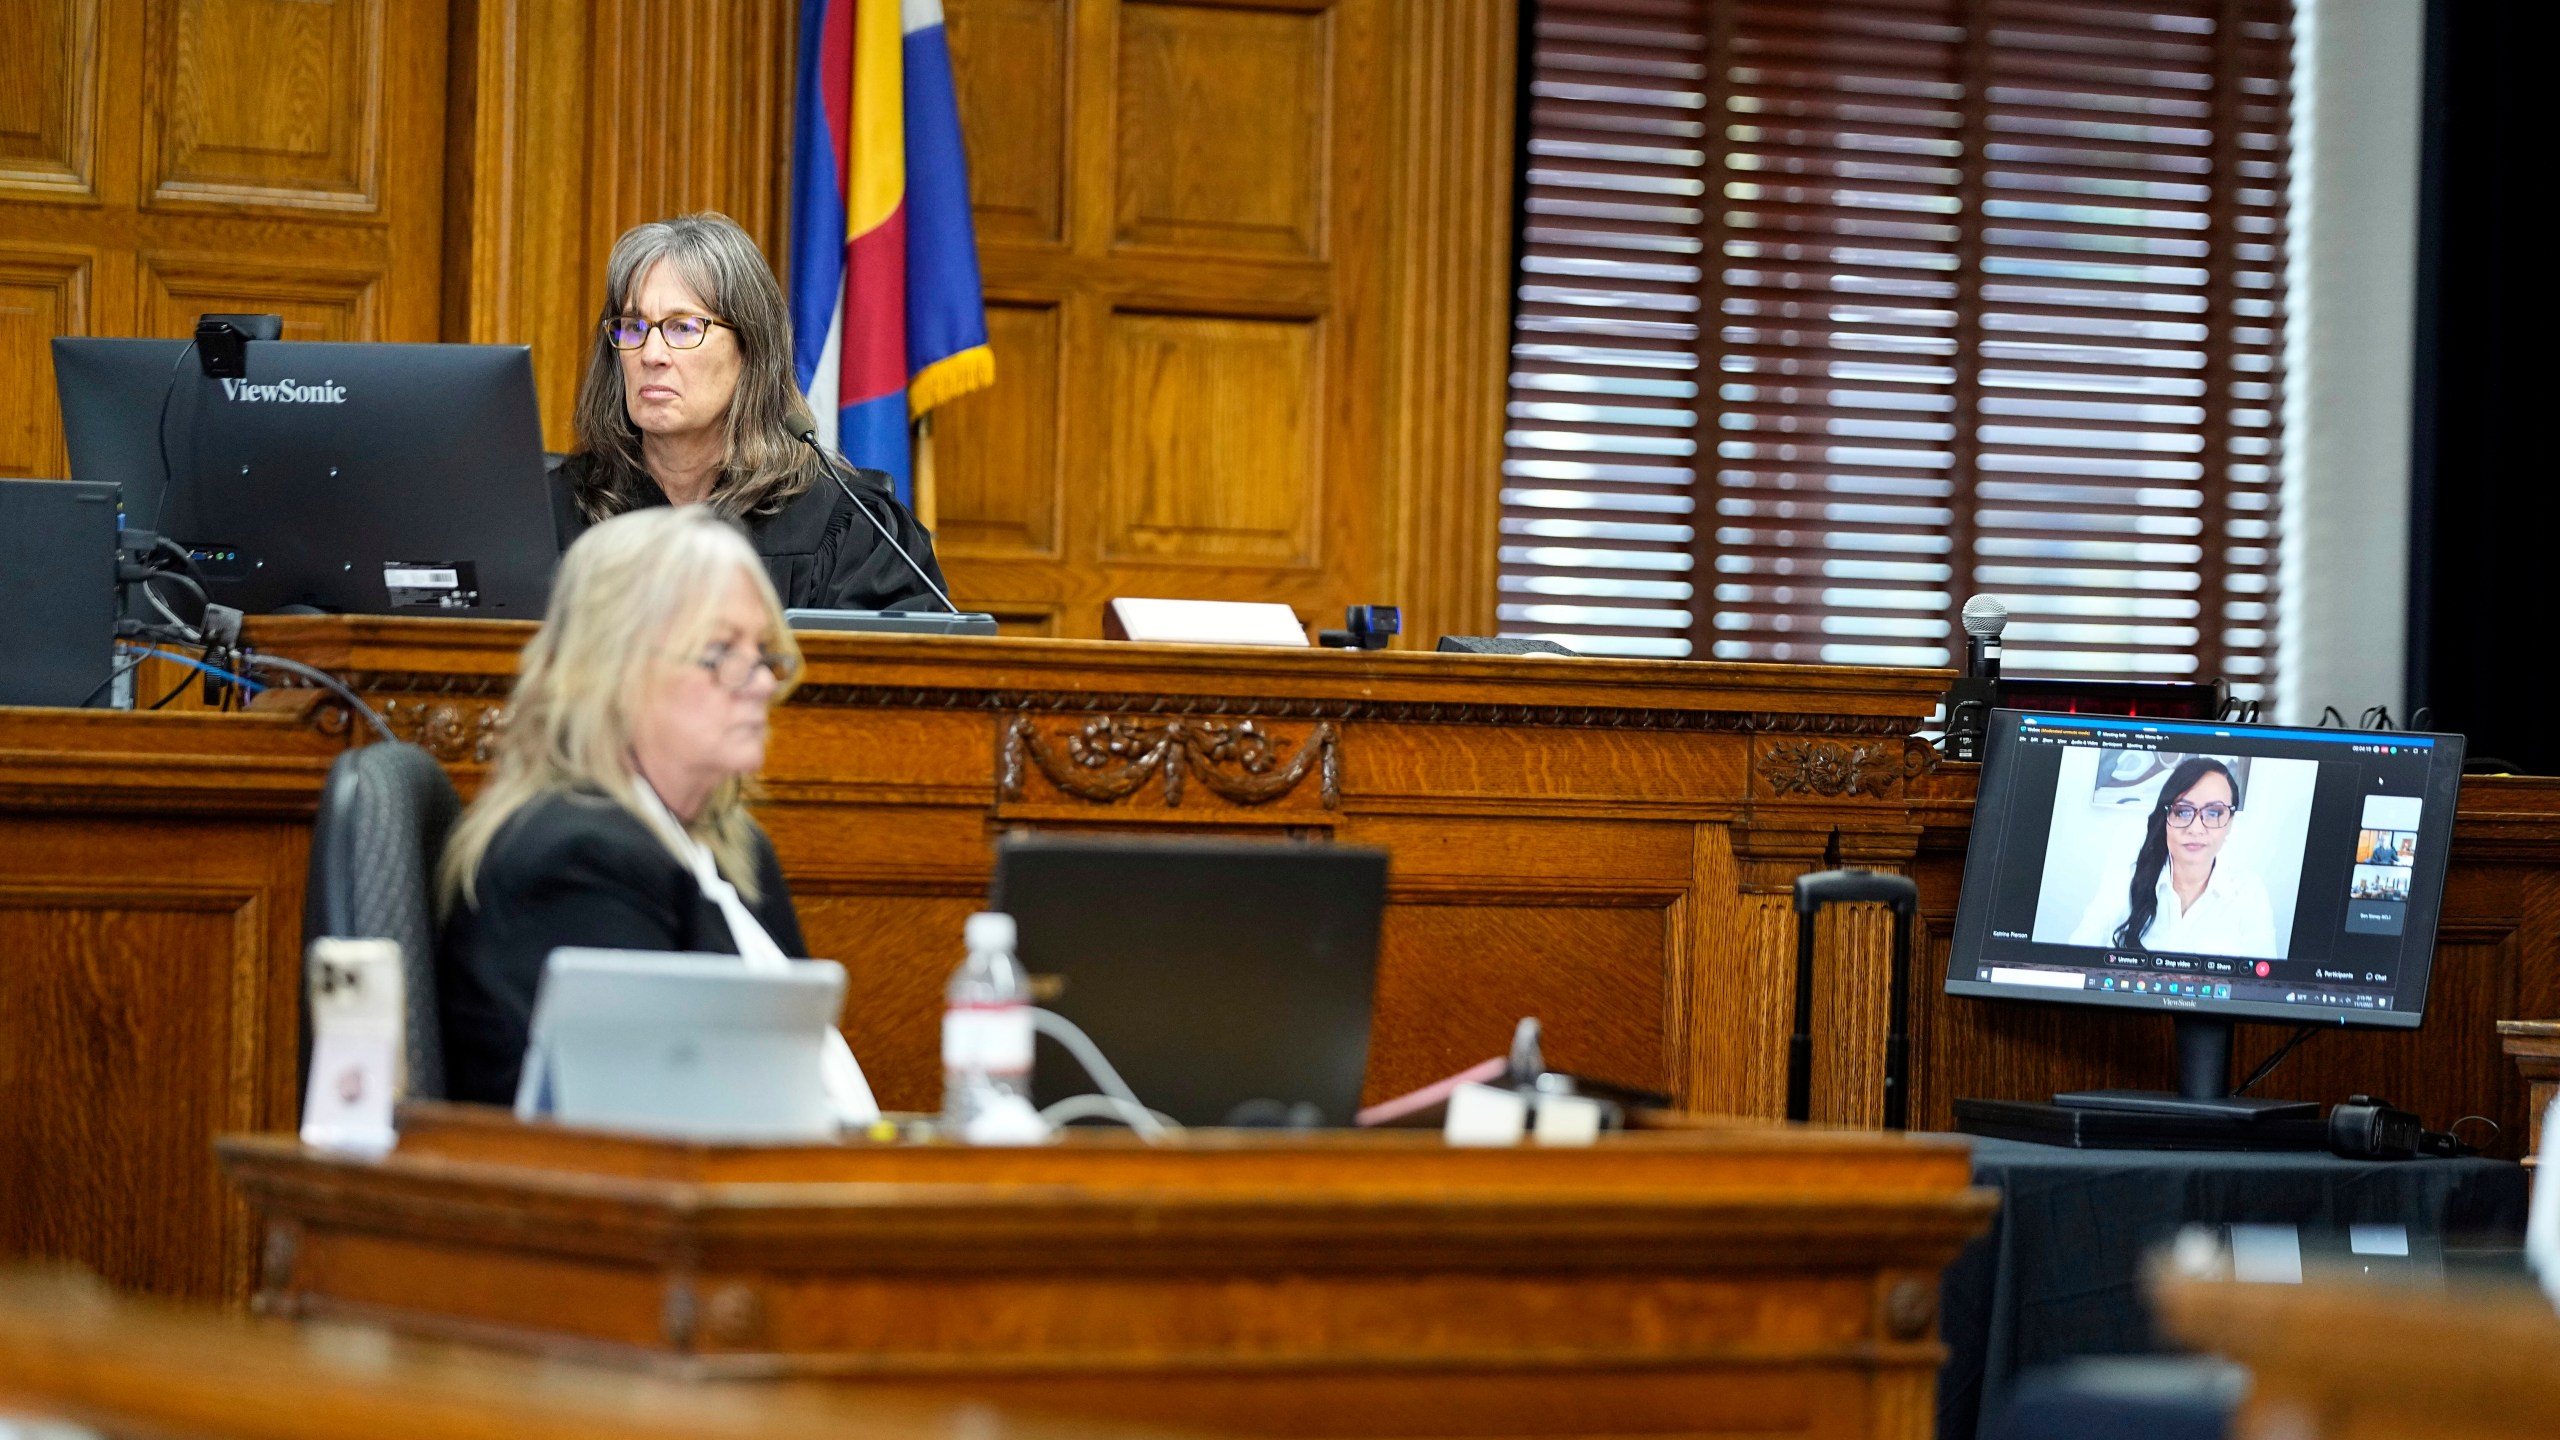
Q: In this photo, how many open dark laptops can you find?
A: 1